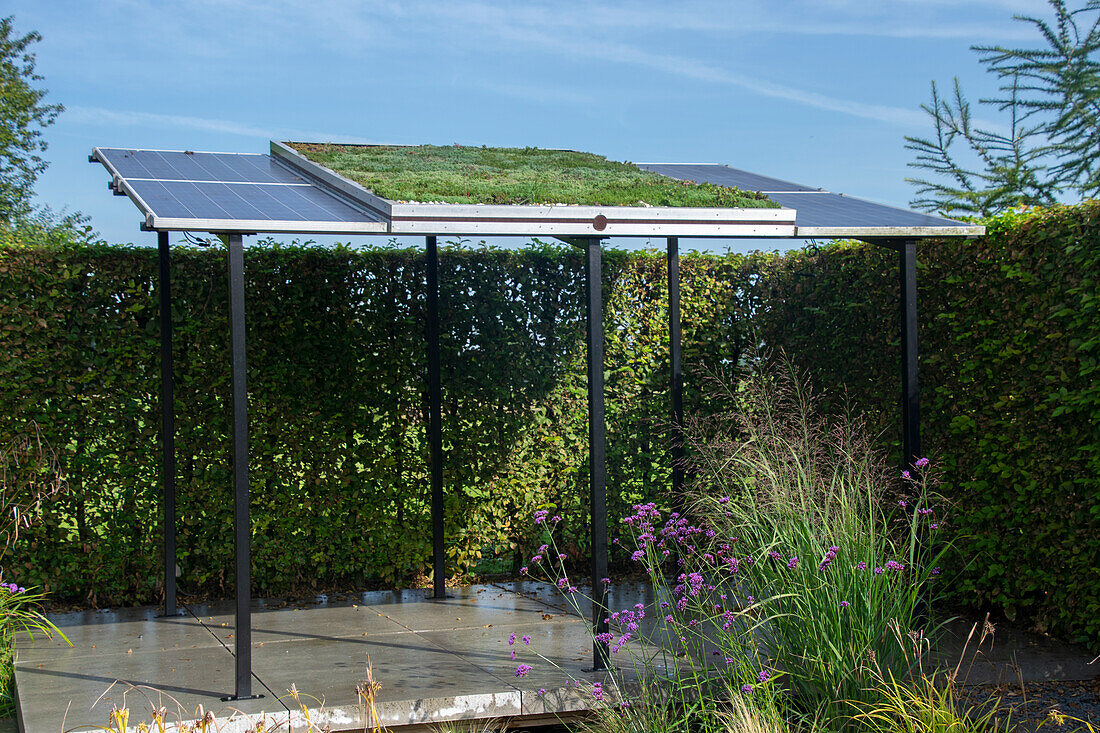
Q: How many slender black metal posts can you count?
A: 6